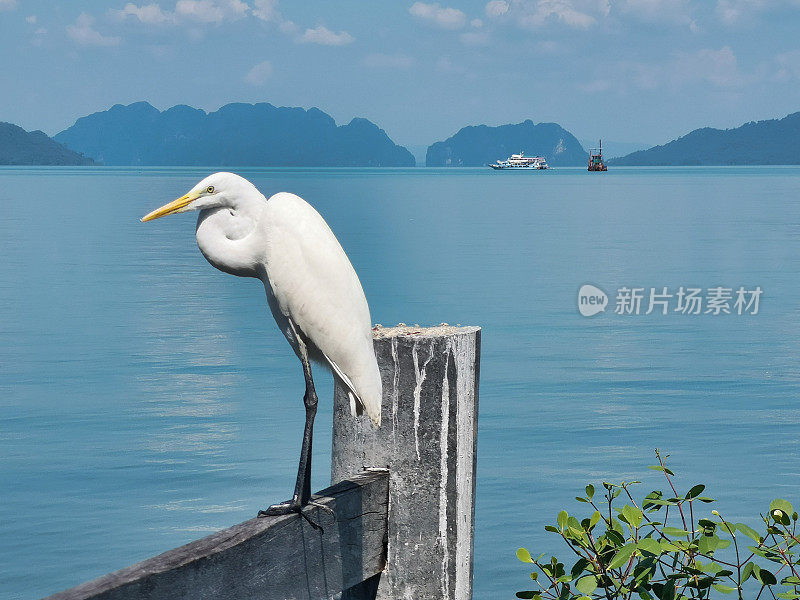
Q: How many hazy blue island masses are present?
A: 4